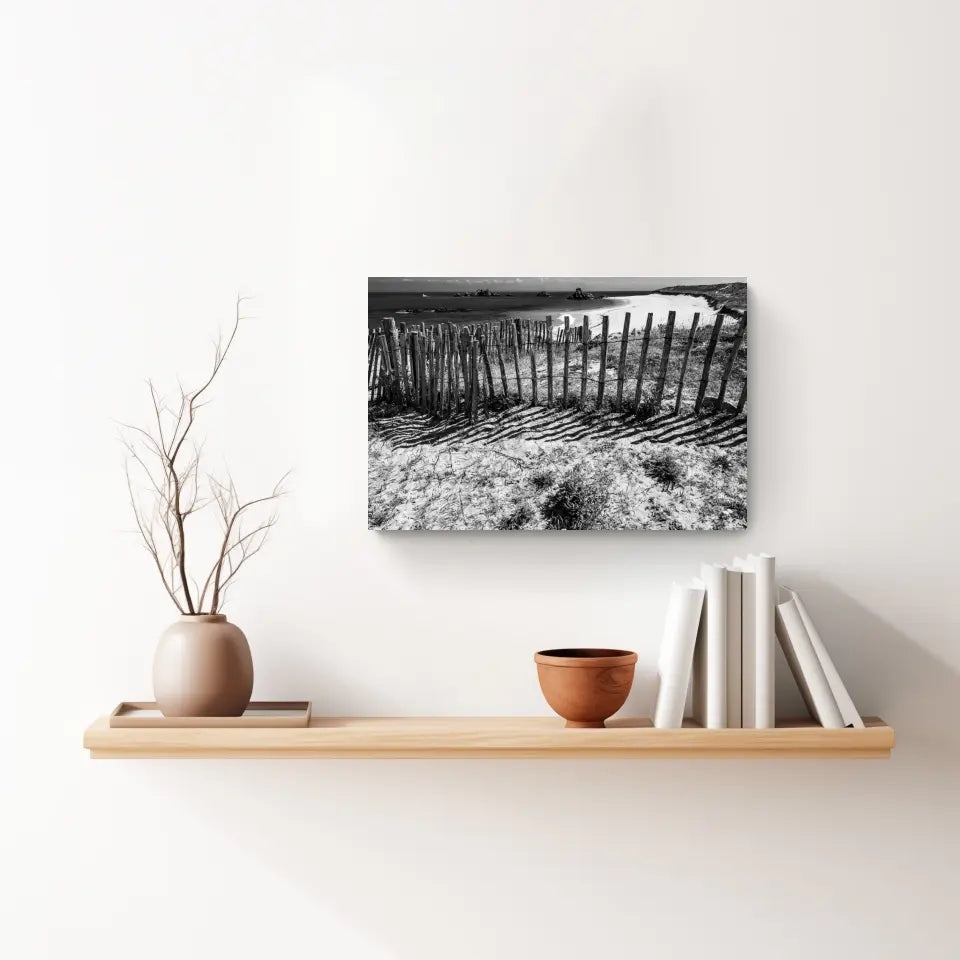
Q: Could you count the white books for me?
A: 7